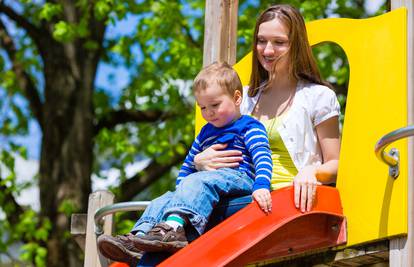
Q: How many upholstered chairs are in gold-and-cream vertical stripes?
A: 0